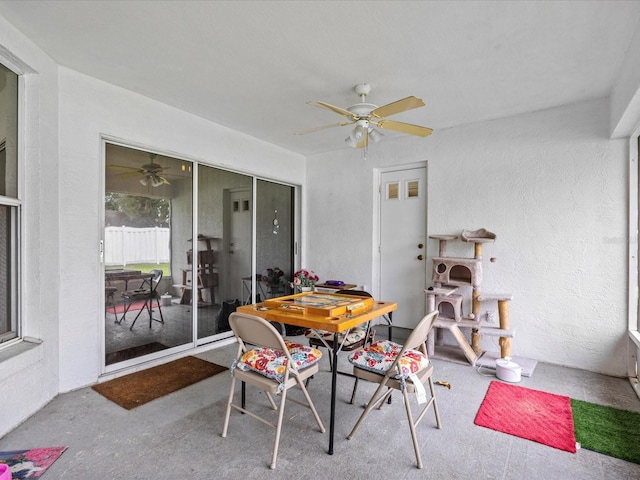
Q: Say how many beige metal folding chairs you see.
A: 2